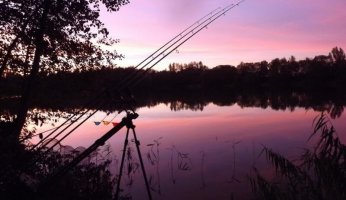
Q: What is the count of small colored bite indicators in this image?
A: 3